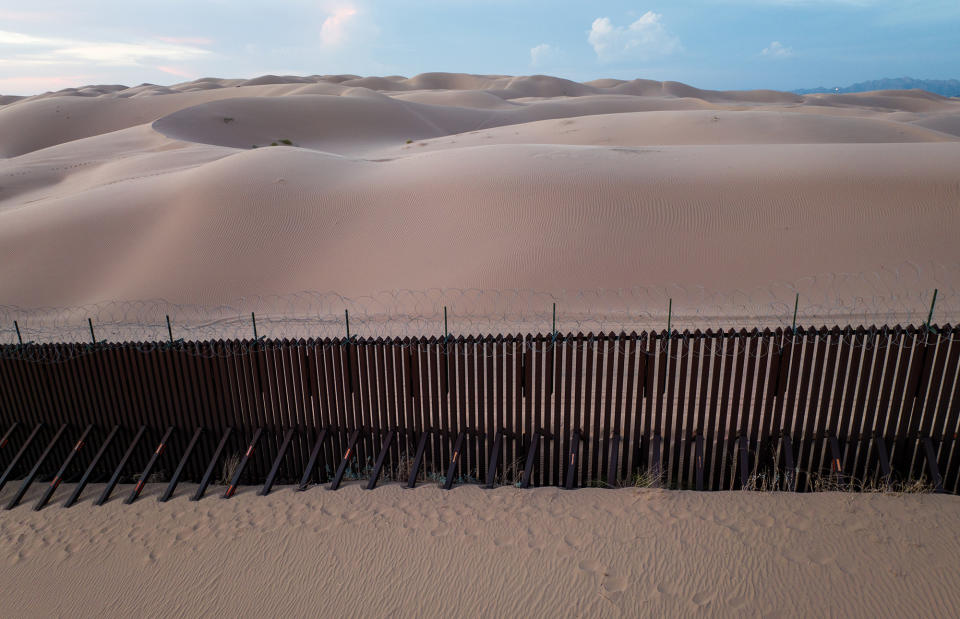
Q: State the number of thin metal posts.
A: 10